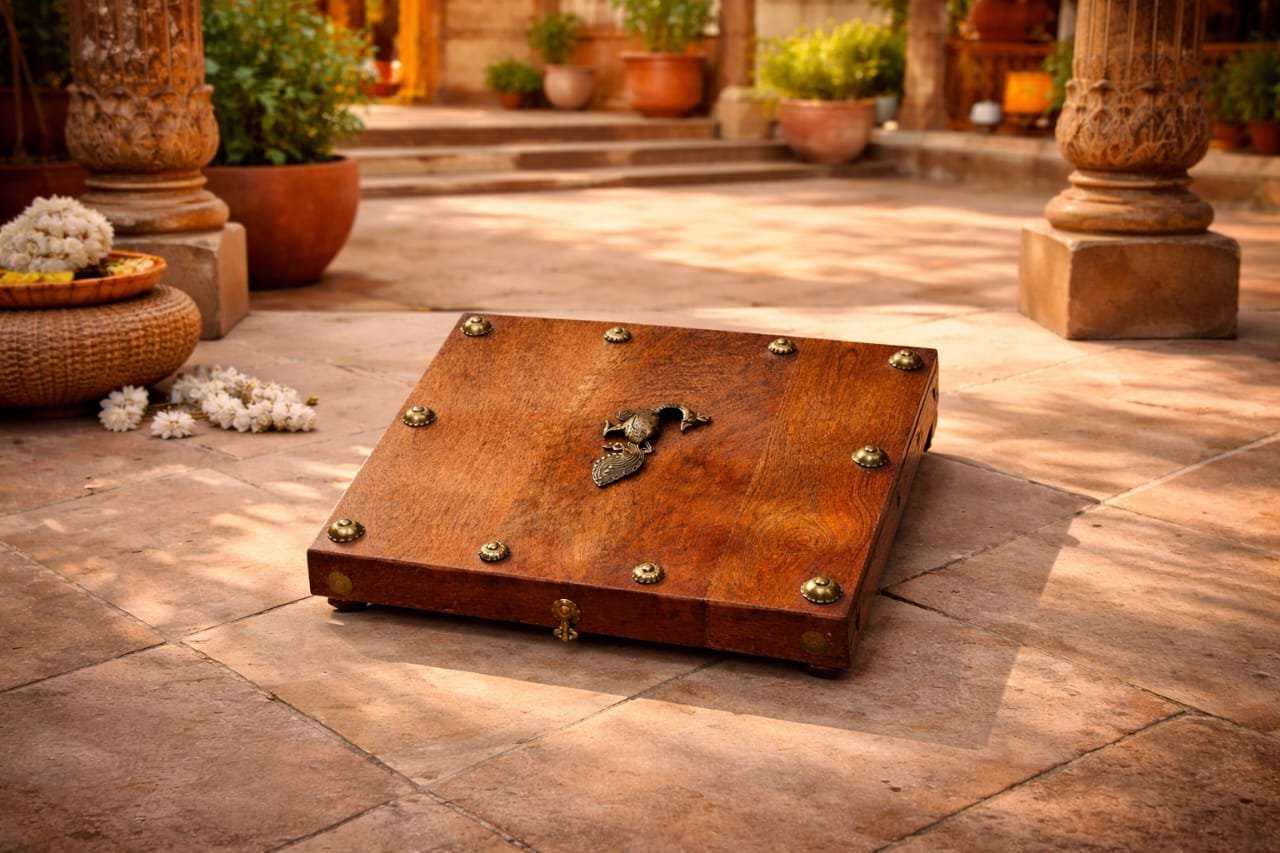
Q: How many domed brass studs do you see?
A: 10